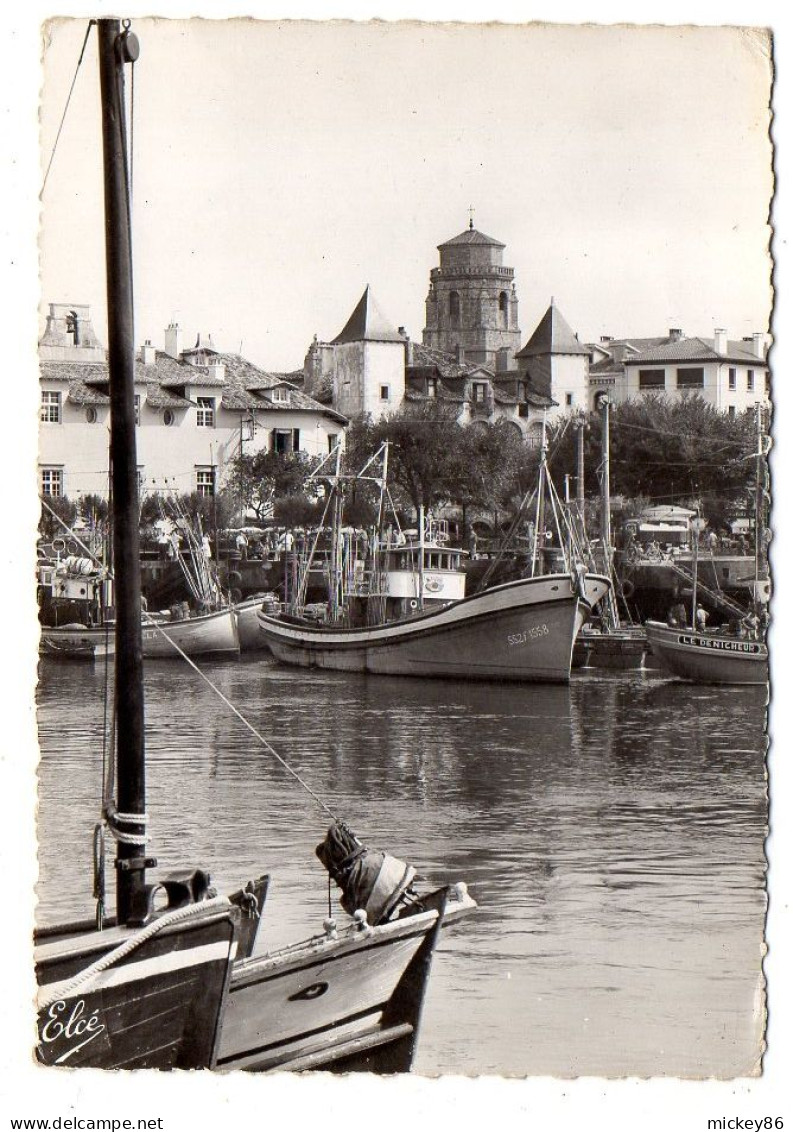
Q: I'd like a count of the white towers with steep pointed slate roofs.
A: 2